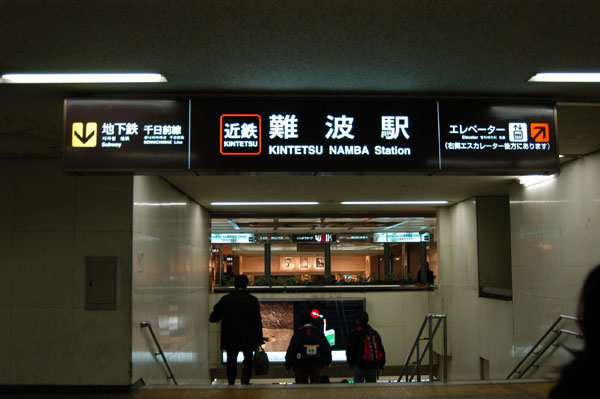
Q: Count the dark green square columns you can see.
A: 4